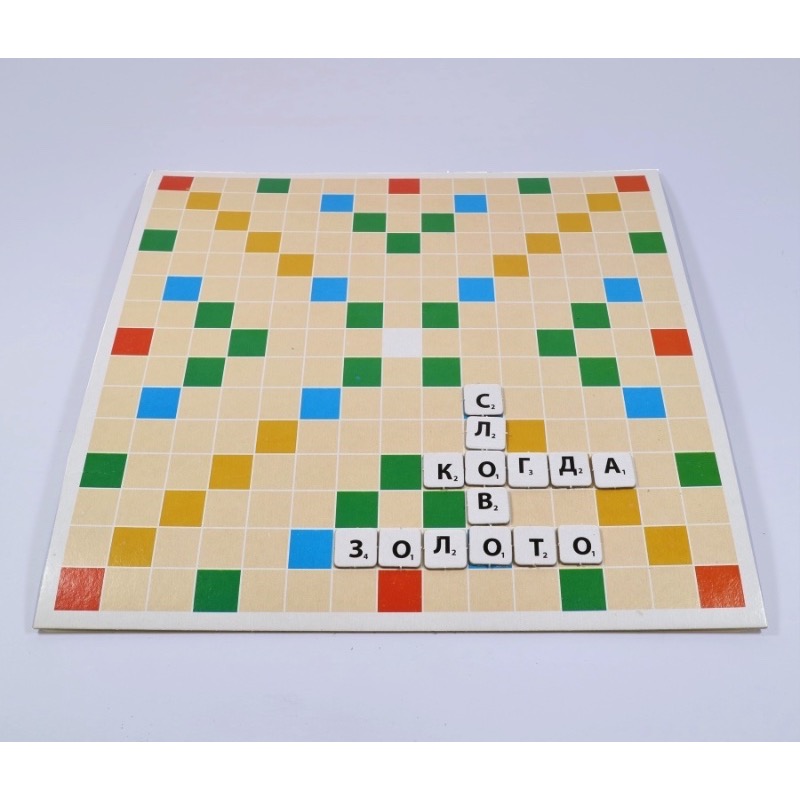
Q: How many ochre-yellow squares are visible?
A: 15